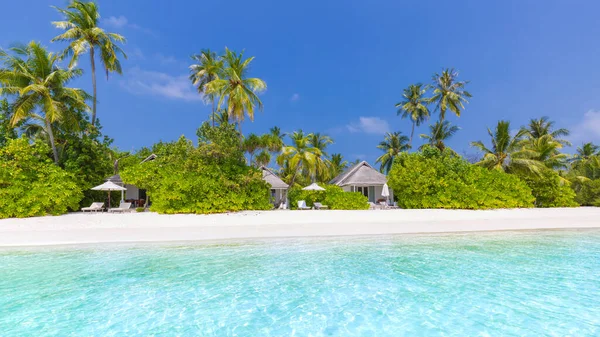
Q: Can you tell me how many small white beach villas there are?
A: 3